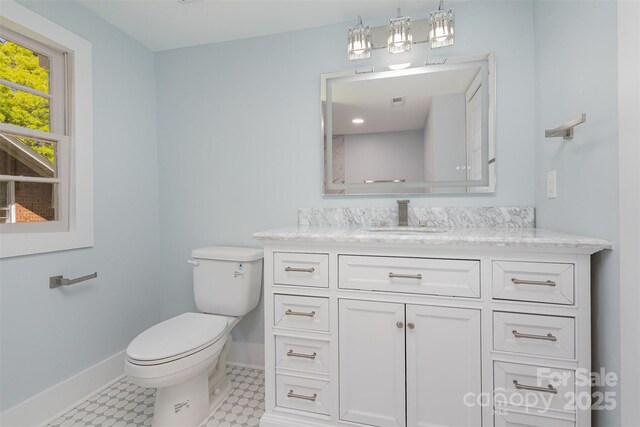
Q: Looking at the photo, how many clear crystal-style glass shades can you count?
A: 3